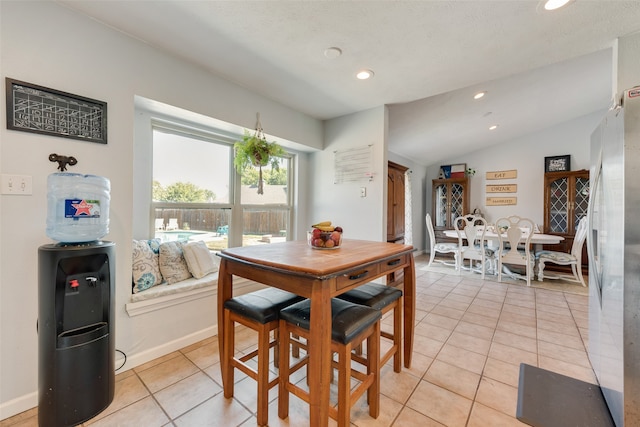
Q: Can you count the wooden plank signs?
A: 3